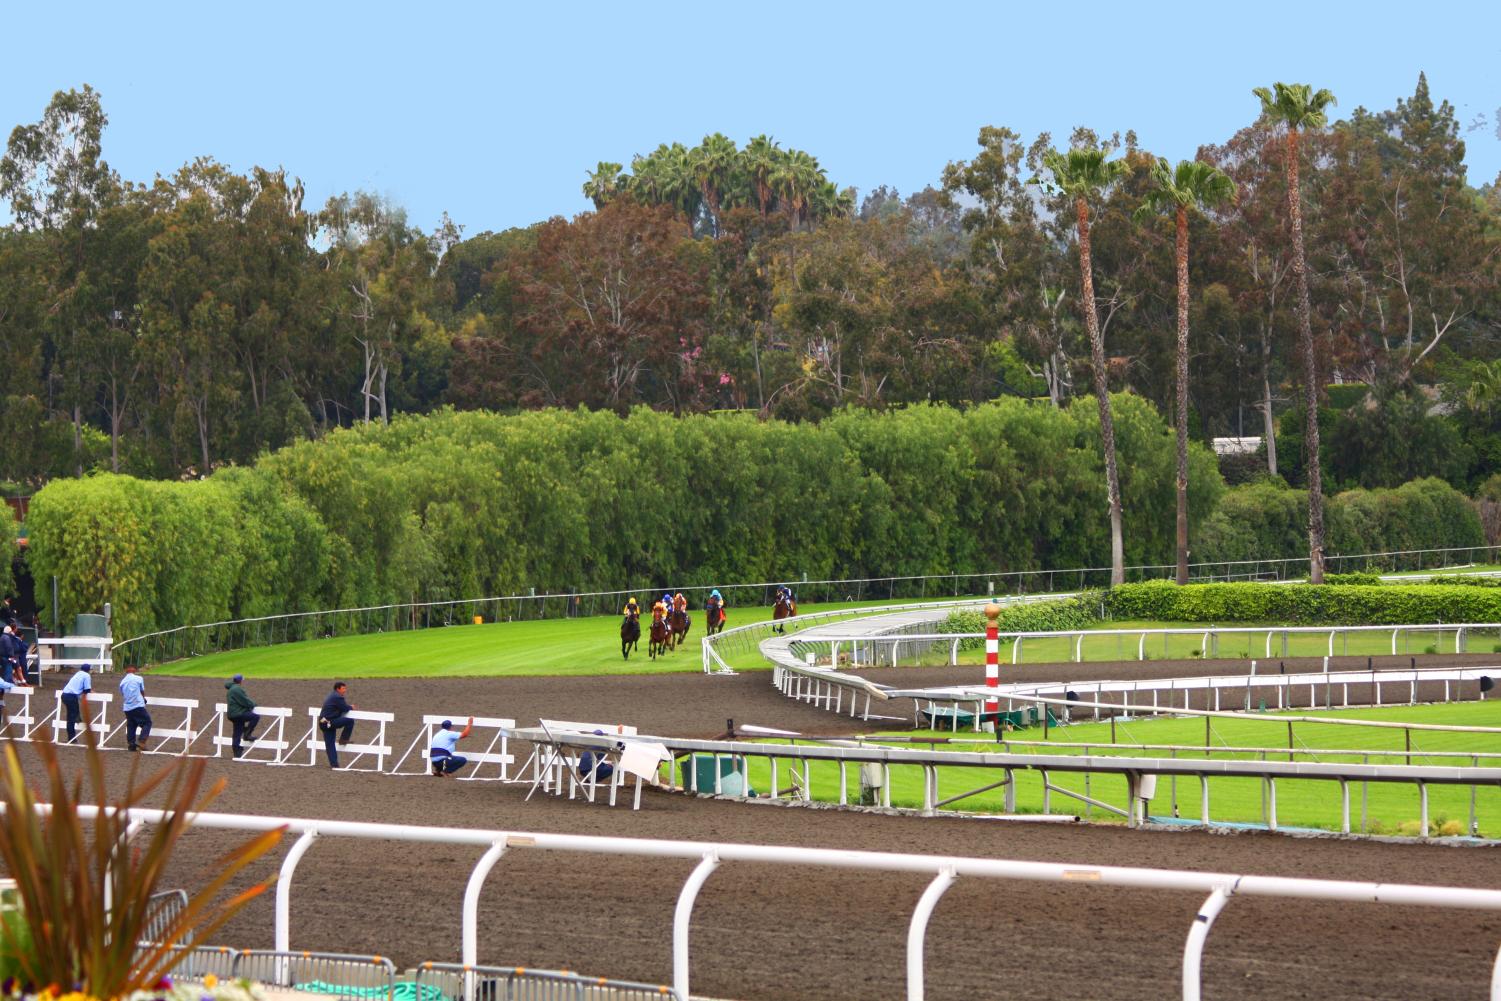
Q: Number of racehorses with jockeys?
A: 6